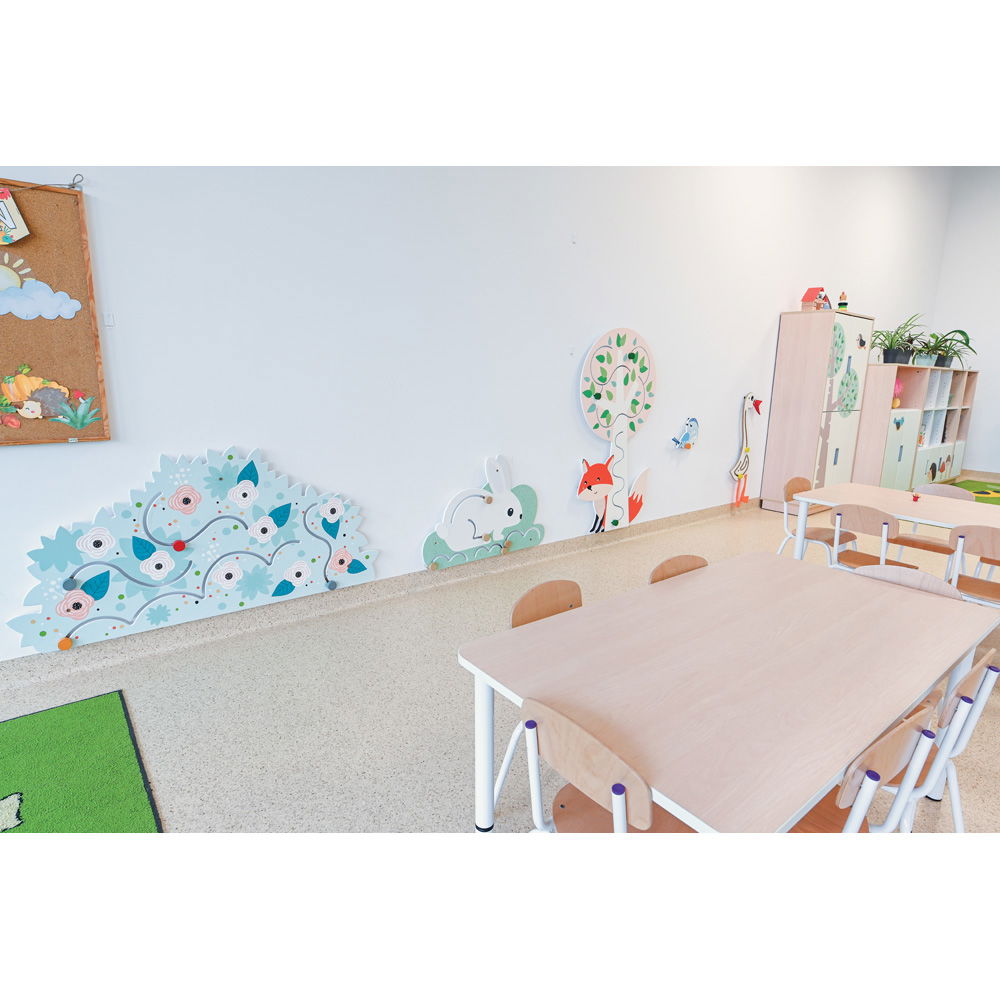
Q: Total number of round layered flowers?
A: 10